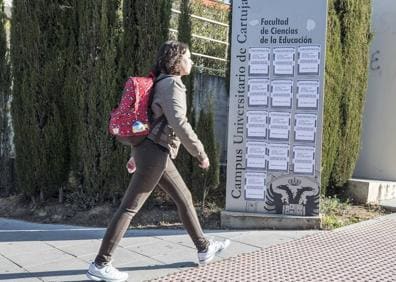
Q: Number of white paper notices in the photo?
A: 13